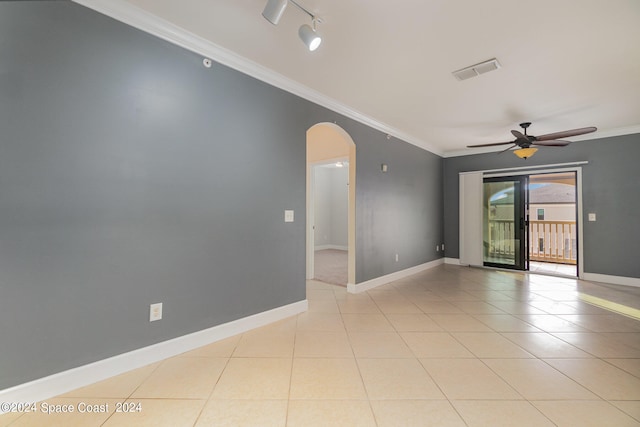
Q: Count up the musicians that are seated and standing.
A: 0